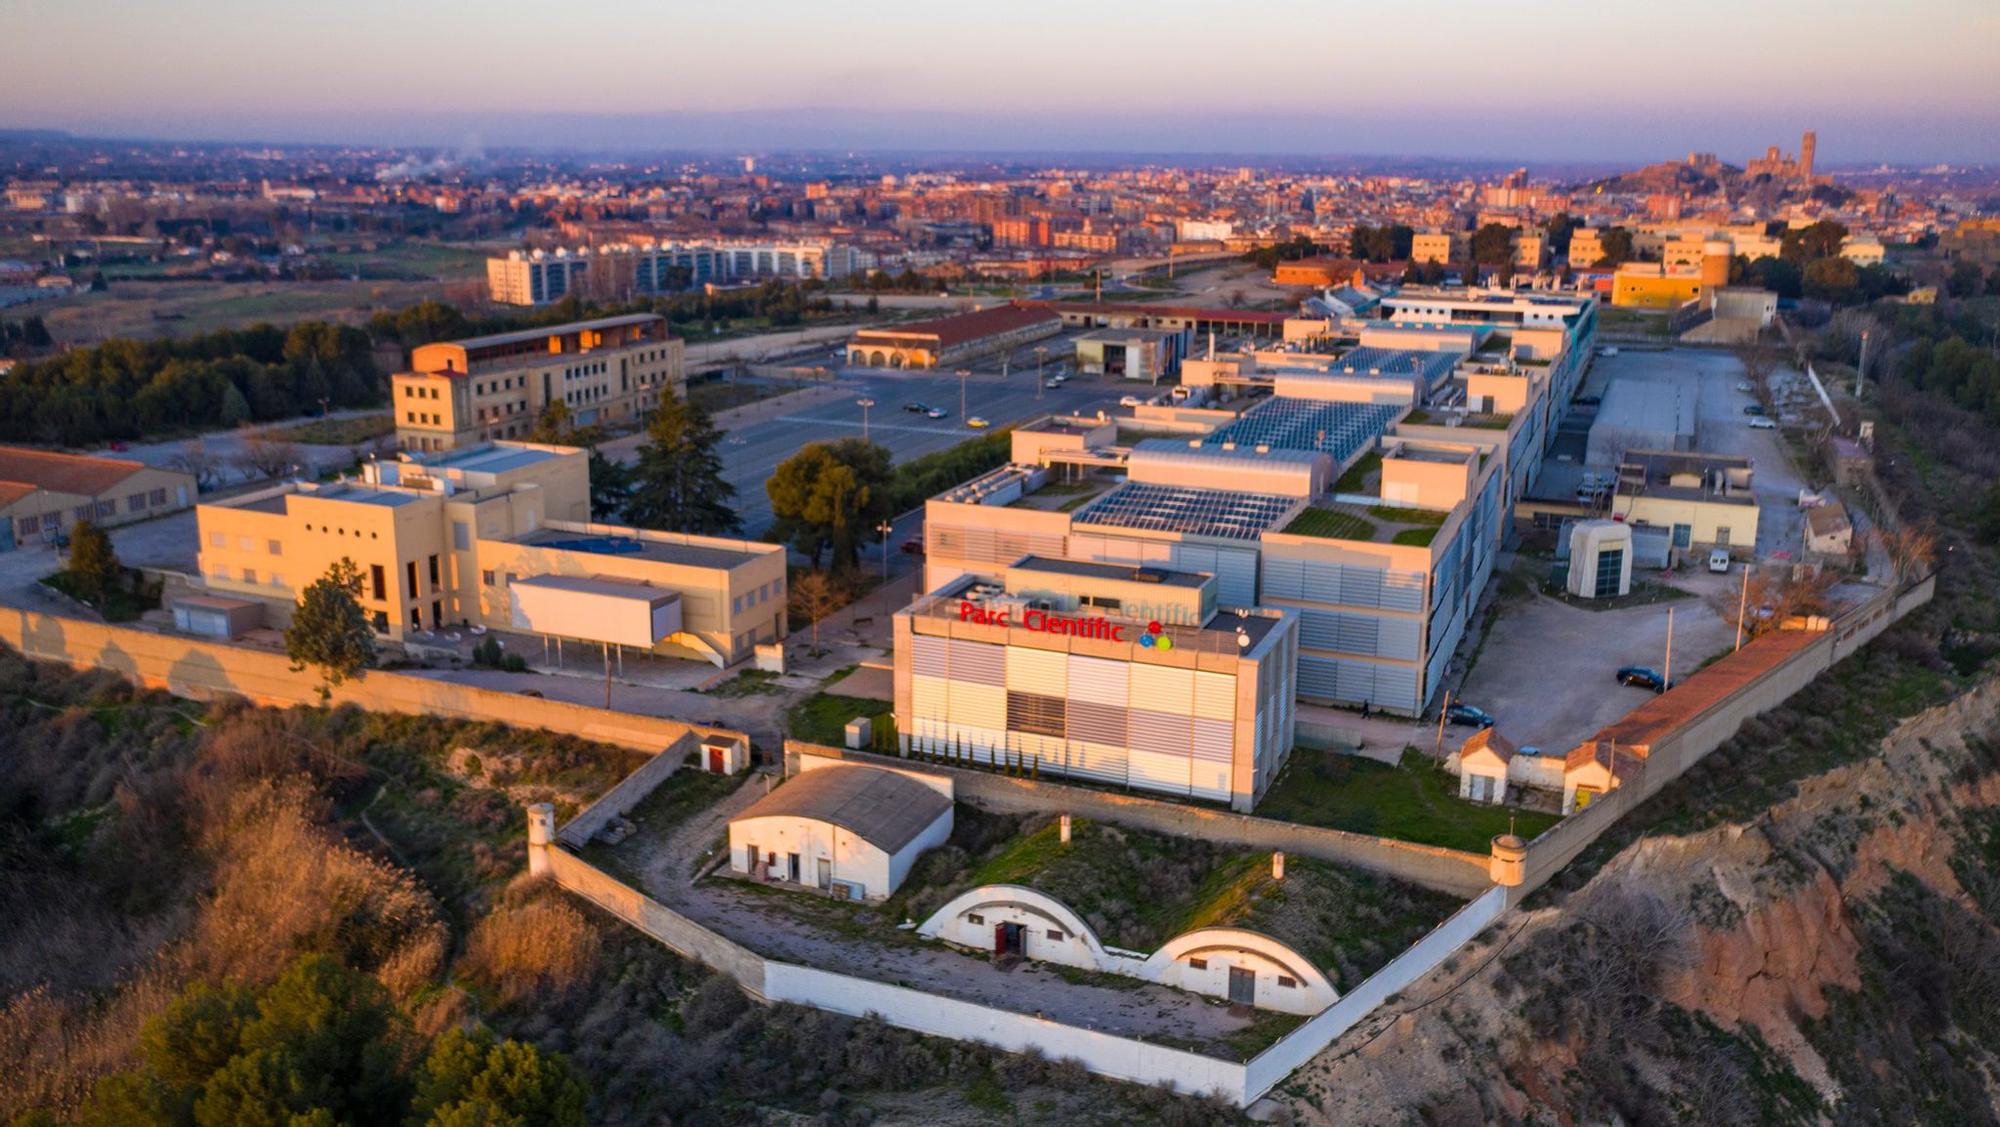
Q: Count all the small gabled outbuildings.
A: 2